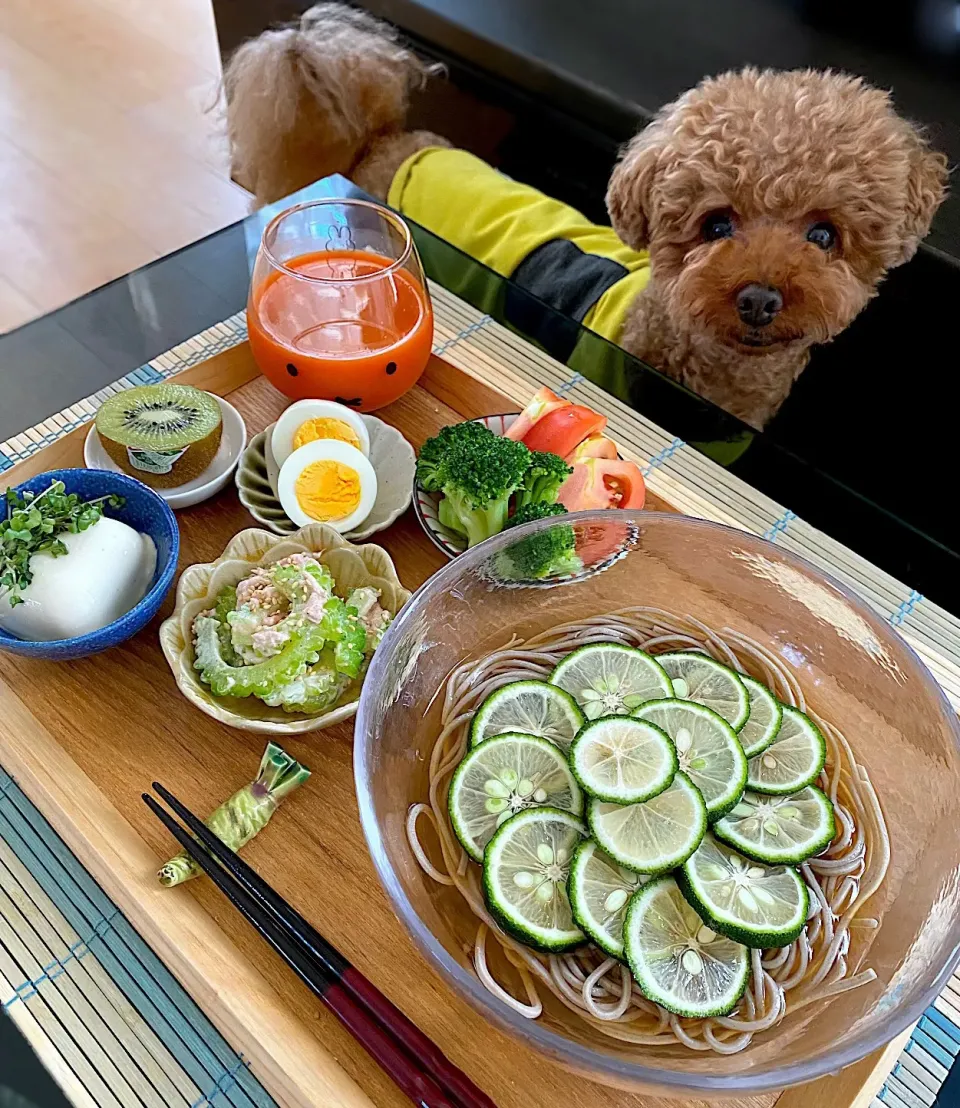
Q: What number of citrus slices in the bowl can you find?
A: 14